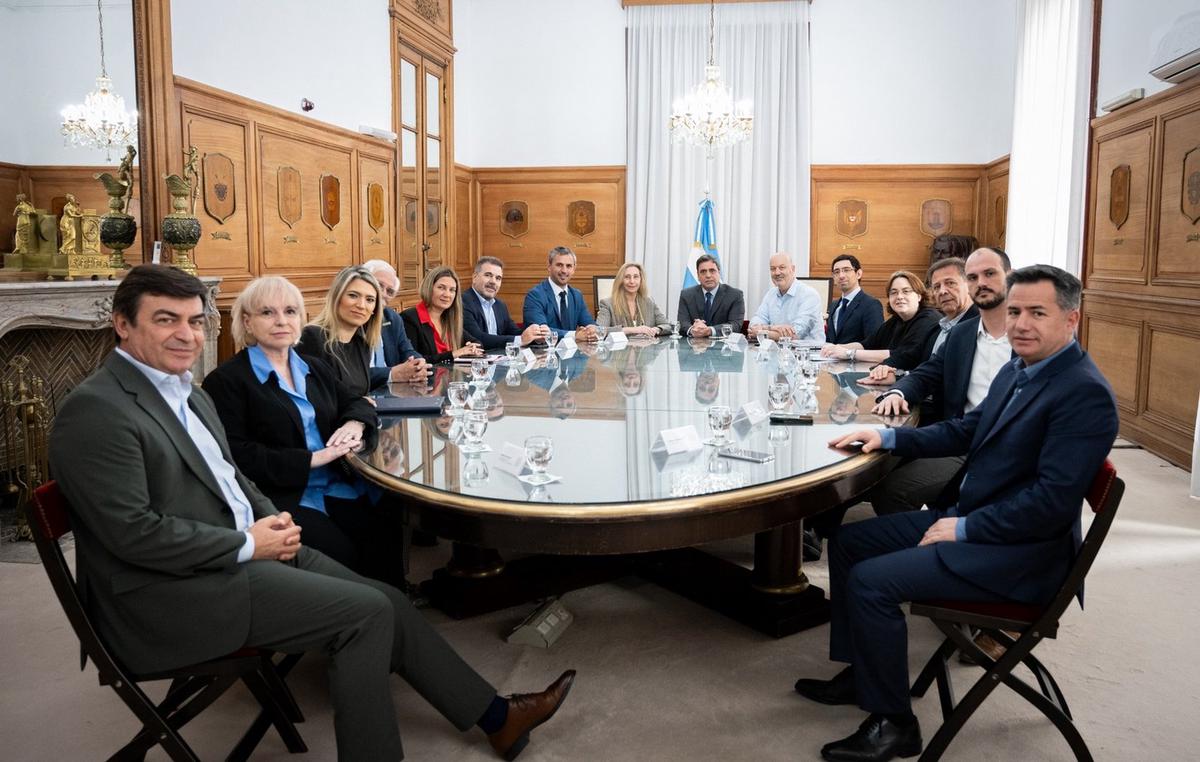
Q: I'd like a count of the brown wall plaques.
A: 11